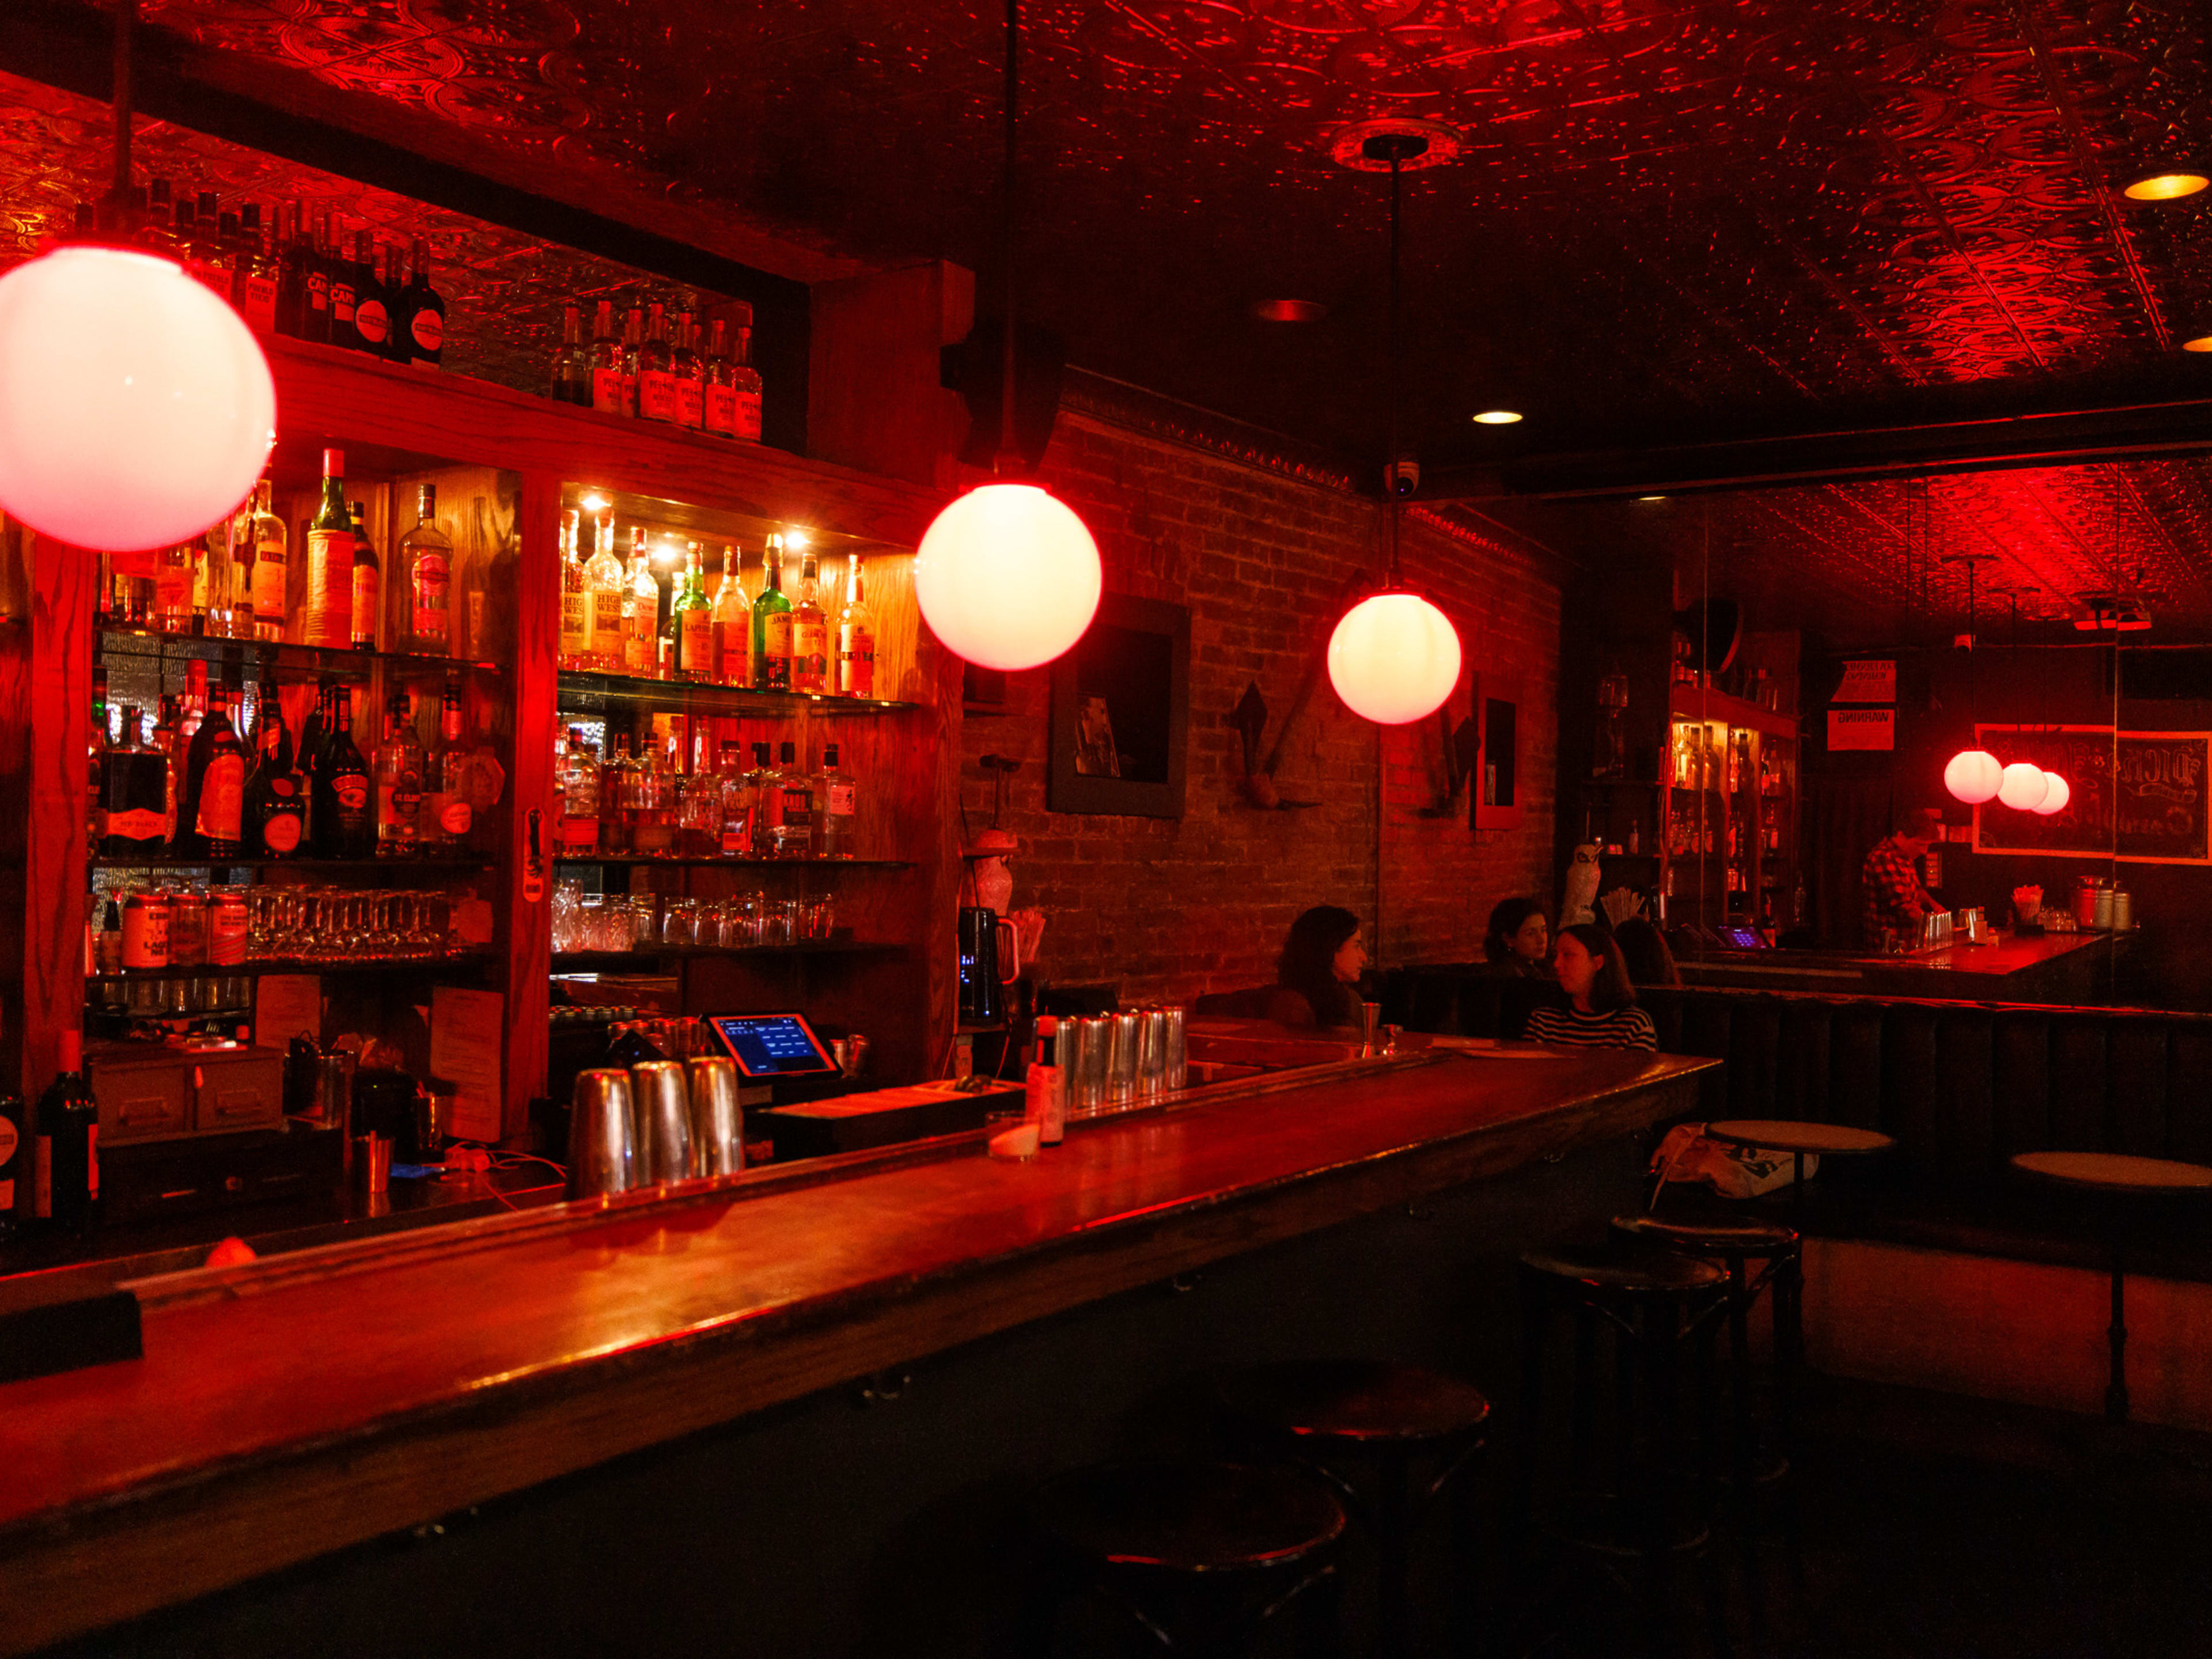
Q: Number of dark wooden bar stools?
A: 4